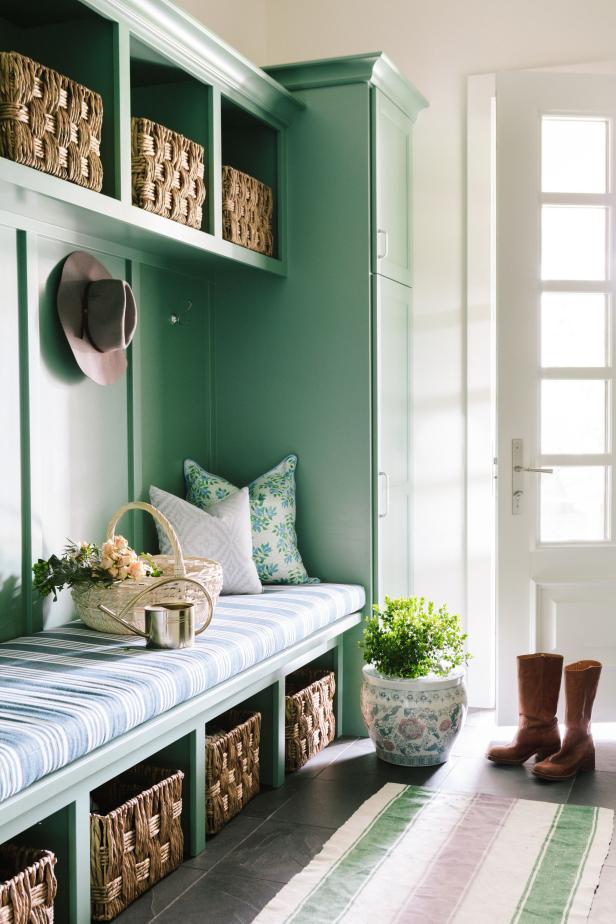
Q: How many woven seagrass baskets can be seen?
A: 7